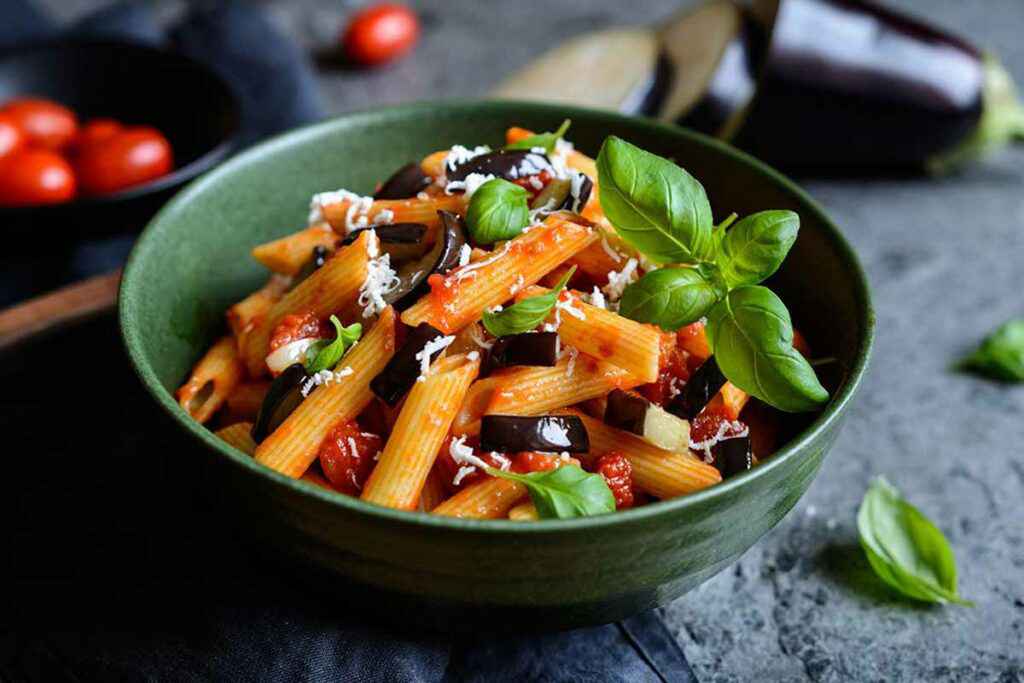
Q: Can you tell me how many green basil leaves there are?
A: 11